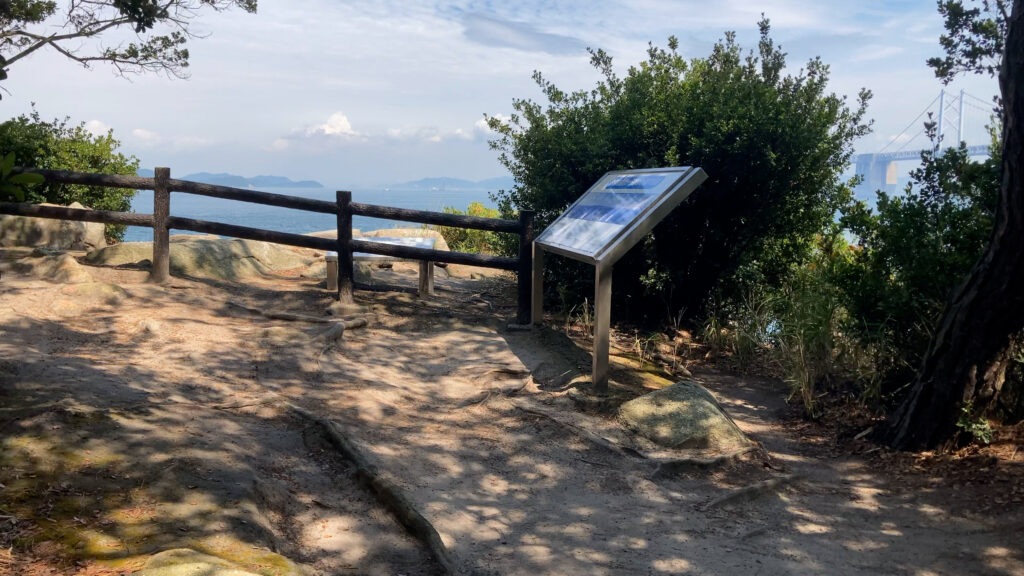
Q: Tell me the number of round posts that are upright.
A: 3